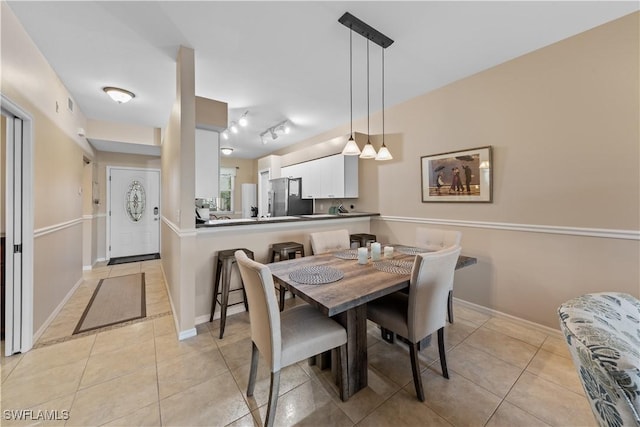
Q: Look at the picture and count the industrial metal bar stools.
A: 3